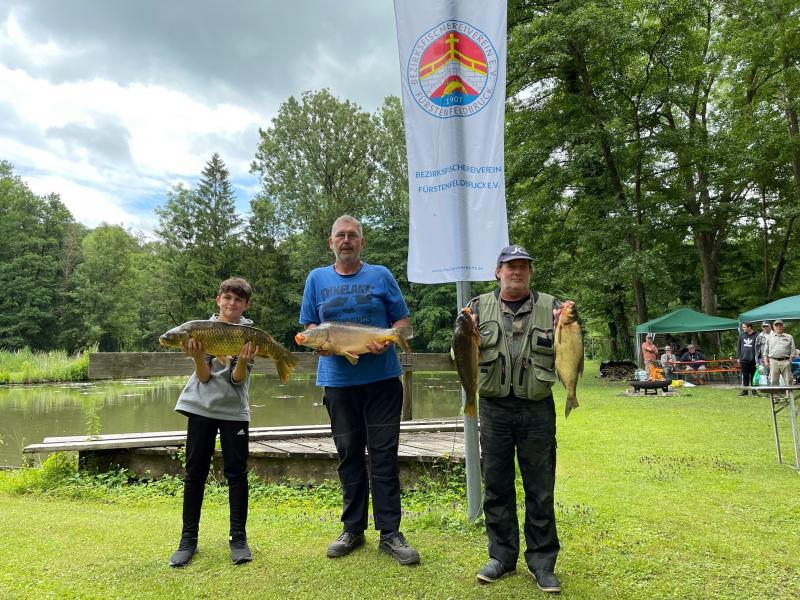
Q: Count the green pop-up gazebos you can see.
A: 2